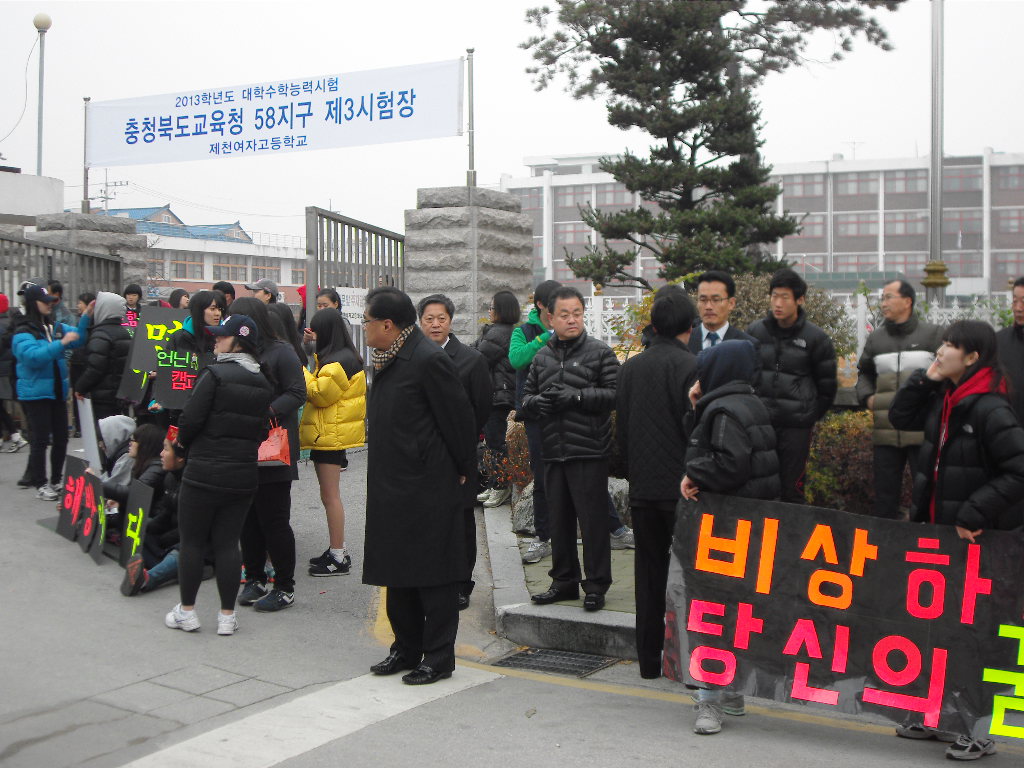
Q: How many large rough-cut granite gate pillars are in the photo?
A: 2